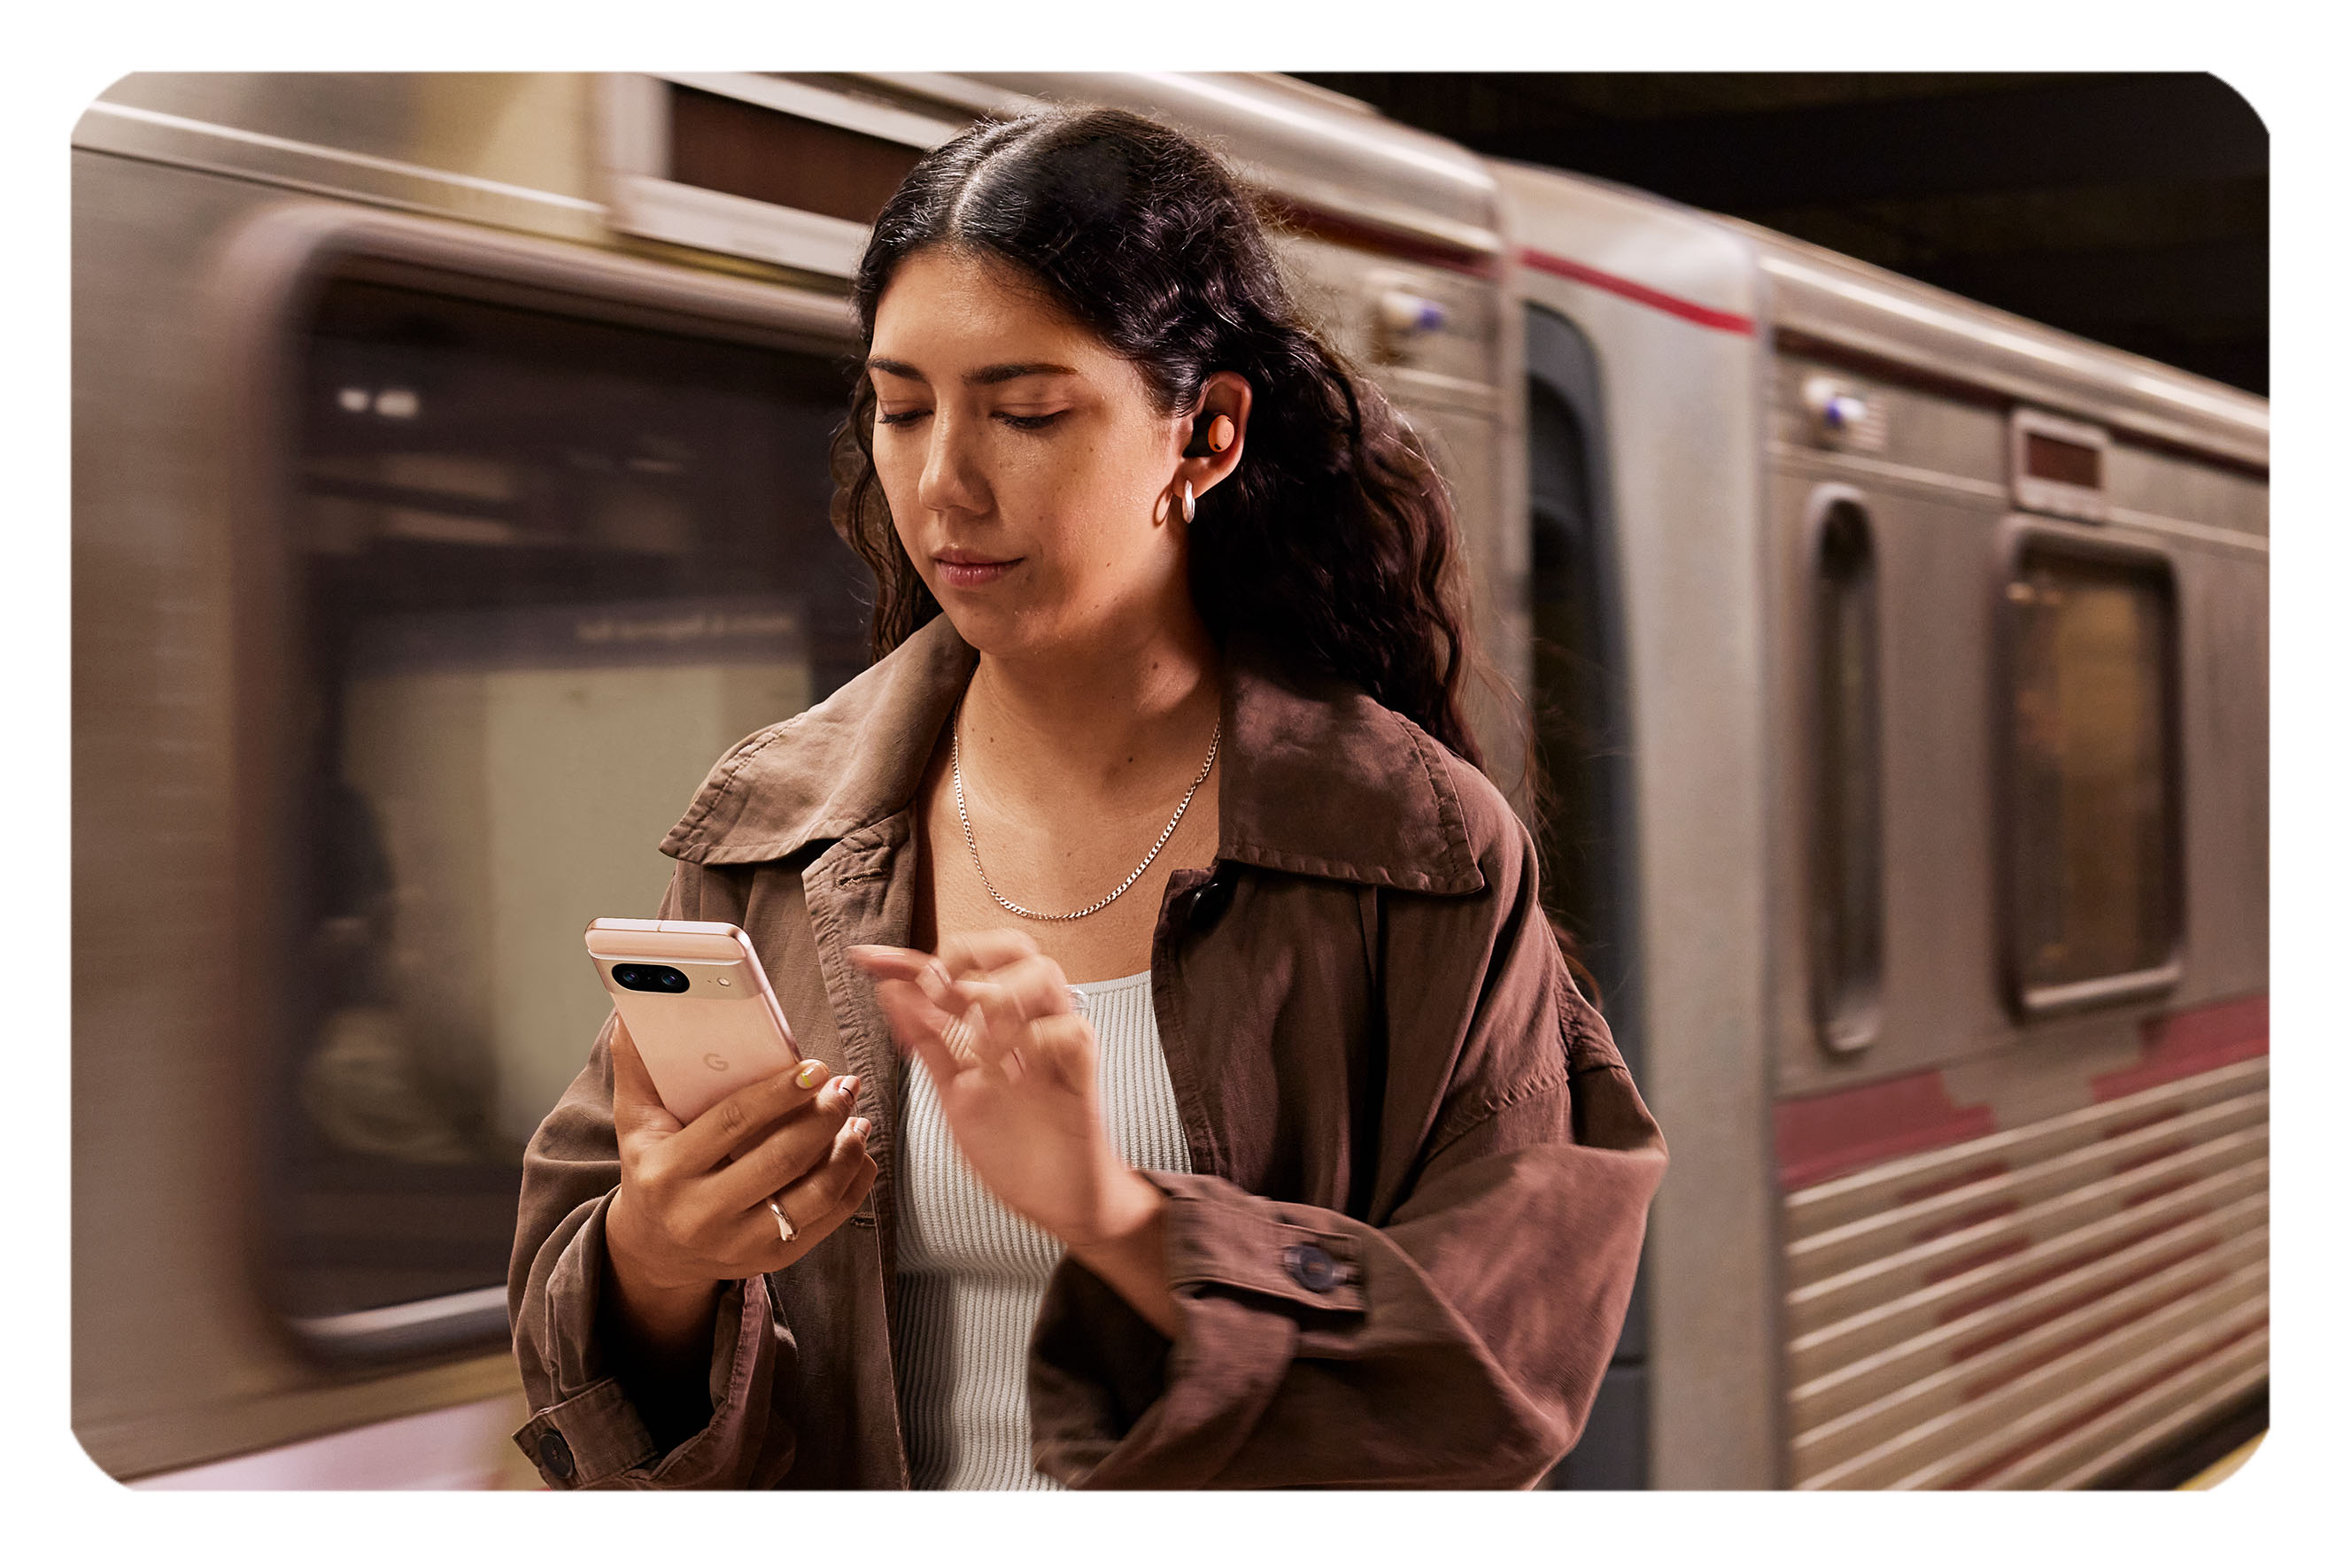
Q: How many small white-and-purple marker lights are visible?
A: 2